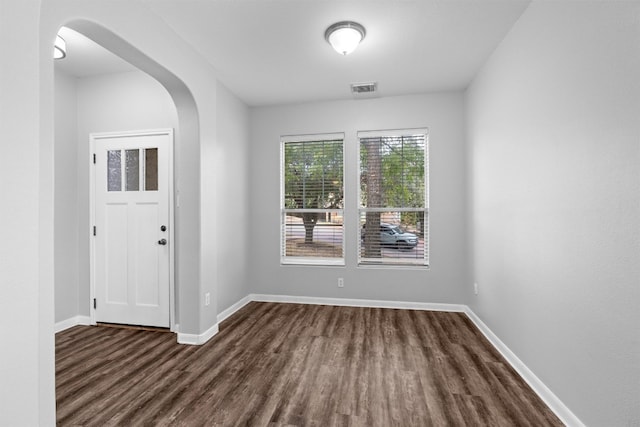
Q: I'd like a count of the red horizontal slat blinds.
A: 0